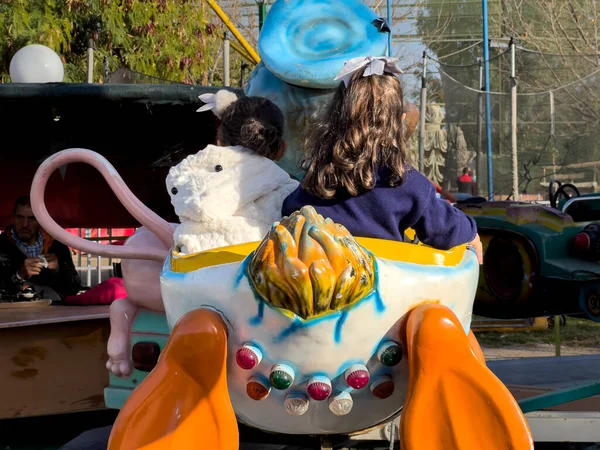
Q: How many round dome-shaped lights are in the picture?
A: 9